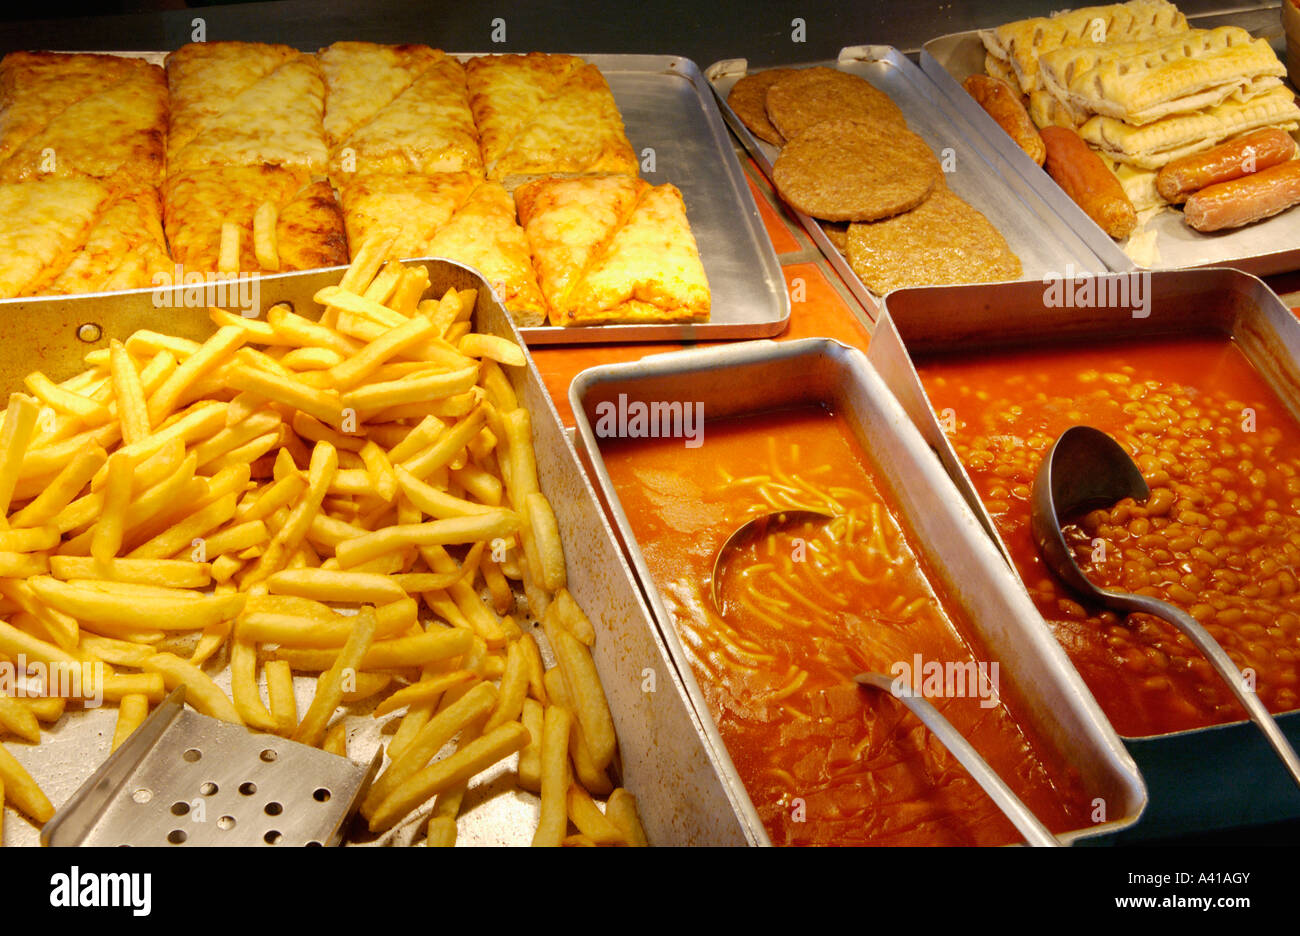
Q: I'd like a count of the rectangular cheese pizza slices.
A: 8